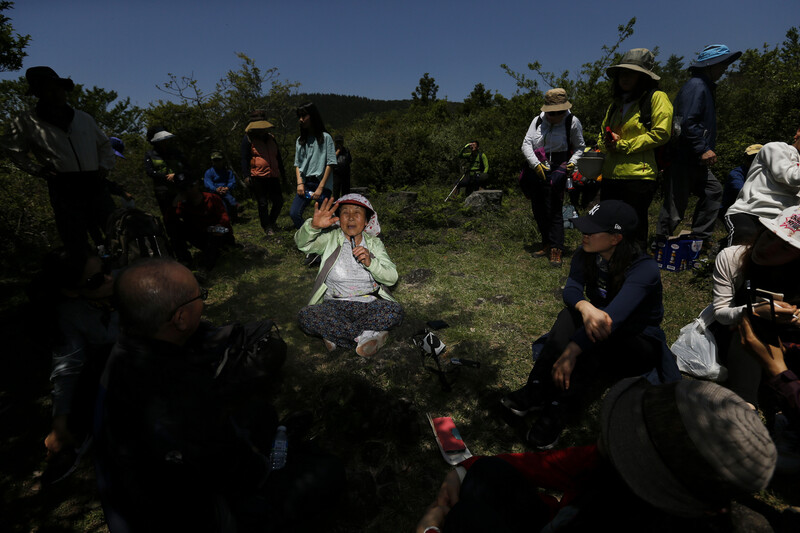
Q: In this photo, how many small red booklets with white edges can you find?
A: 1